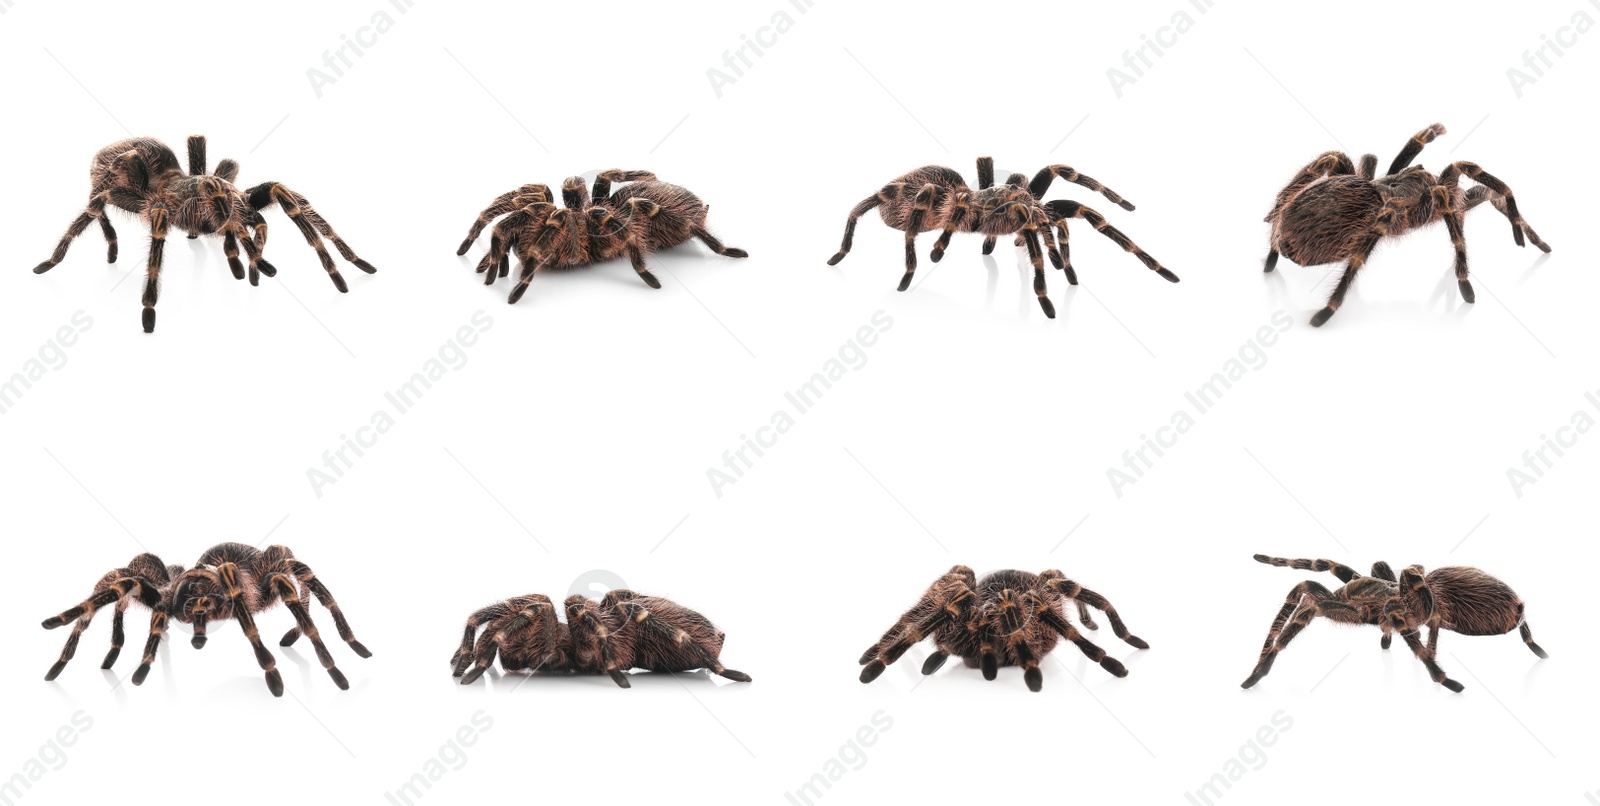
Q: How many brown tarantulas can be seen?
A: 8